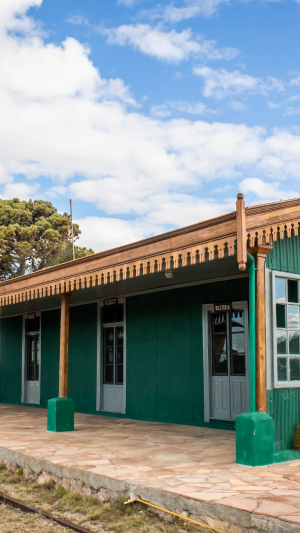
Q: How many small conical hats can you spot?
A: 0